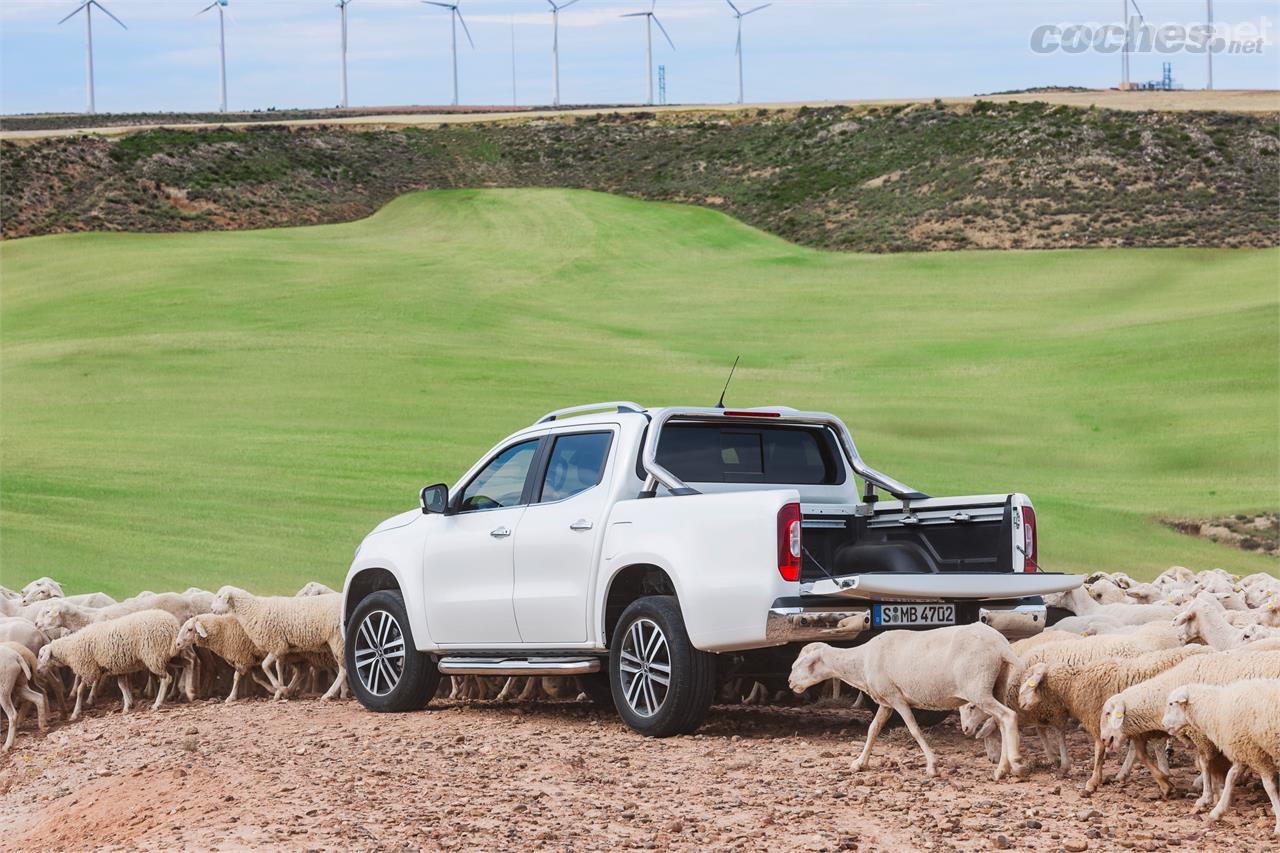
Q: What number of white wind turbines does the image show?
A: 9